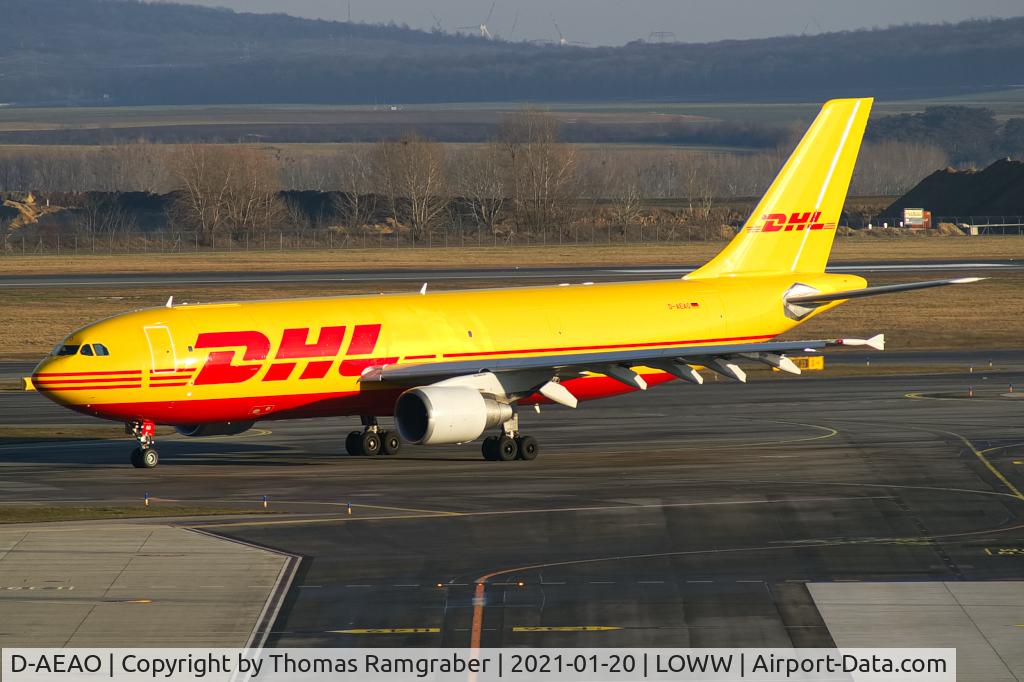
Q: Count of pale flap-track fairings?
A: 5